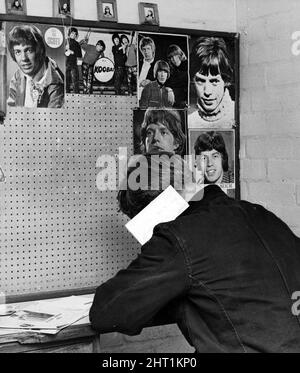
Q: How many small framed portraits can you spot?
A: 4